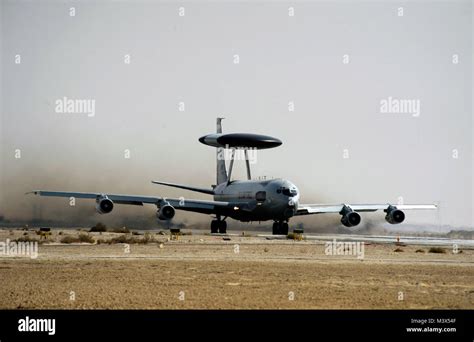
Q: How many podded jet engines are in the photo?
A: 4